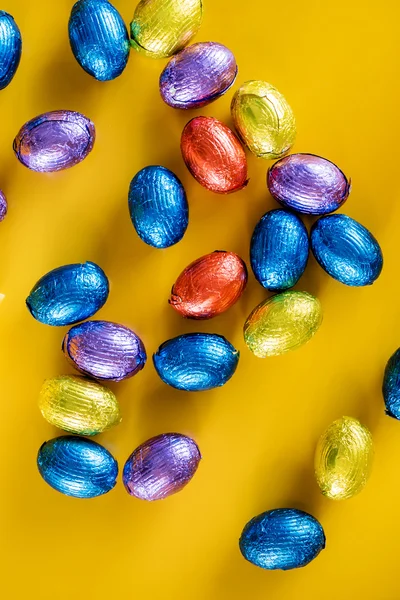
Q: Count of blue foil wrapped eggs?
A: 10